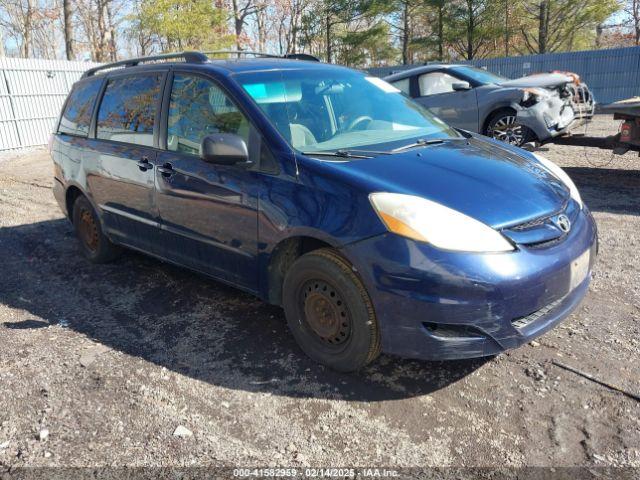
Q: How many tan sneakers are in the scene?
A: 0